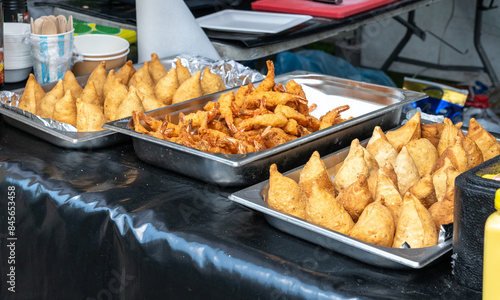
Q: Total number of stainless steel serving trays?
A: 3